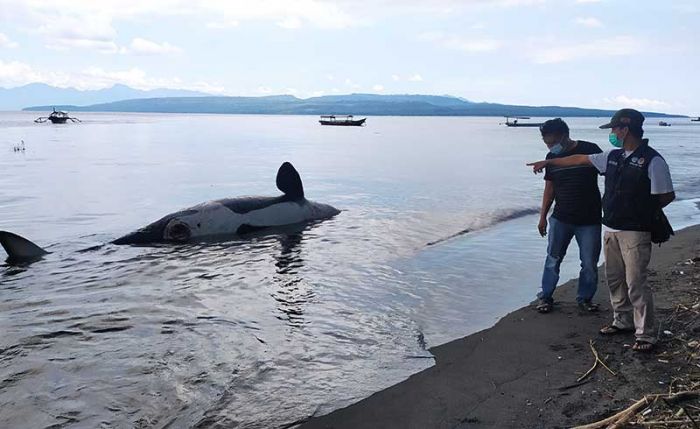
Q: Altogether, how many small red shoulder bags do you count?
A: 0